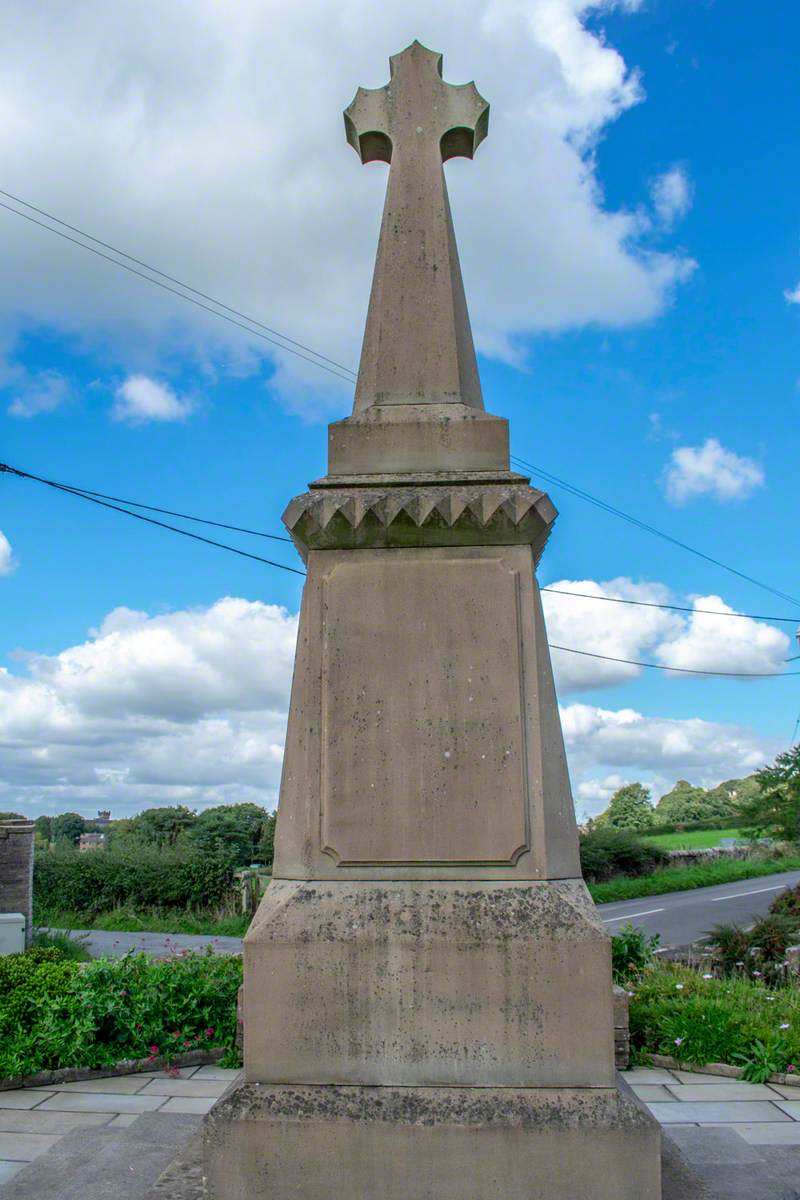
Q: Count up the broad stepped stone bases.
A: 2